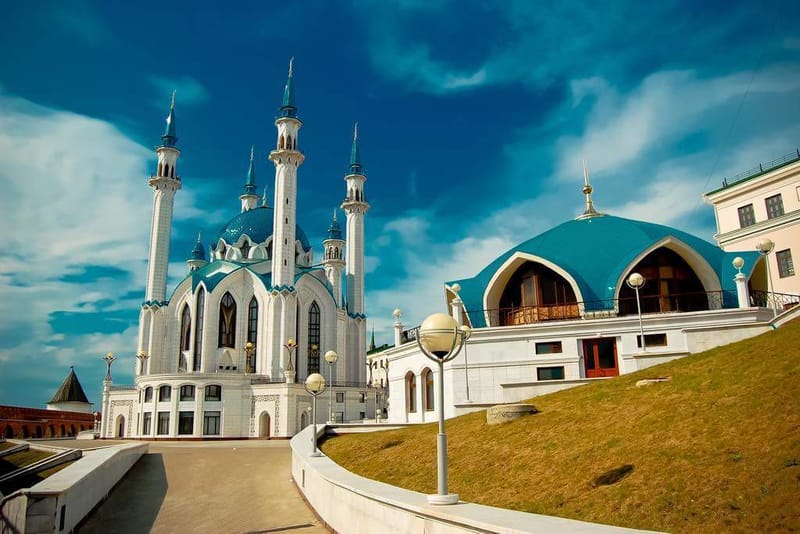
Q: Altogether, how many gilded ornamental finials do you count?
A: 8